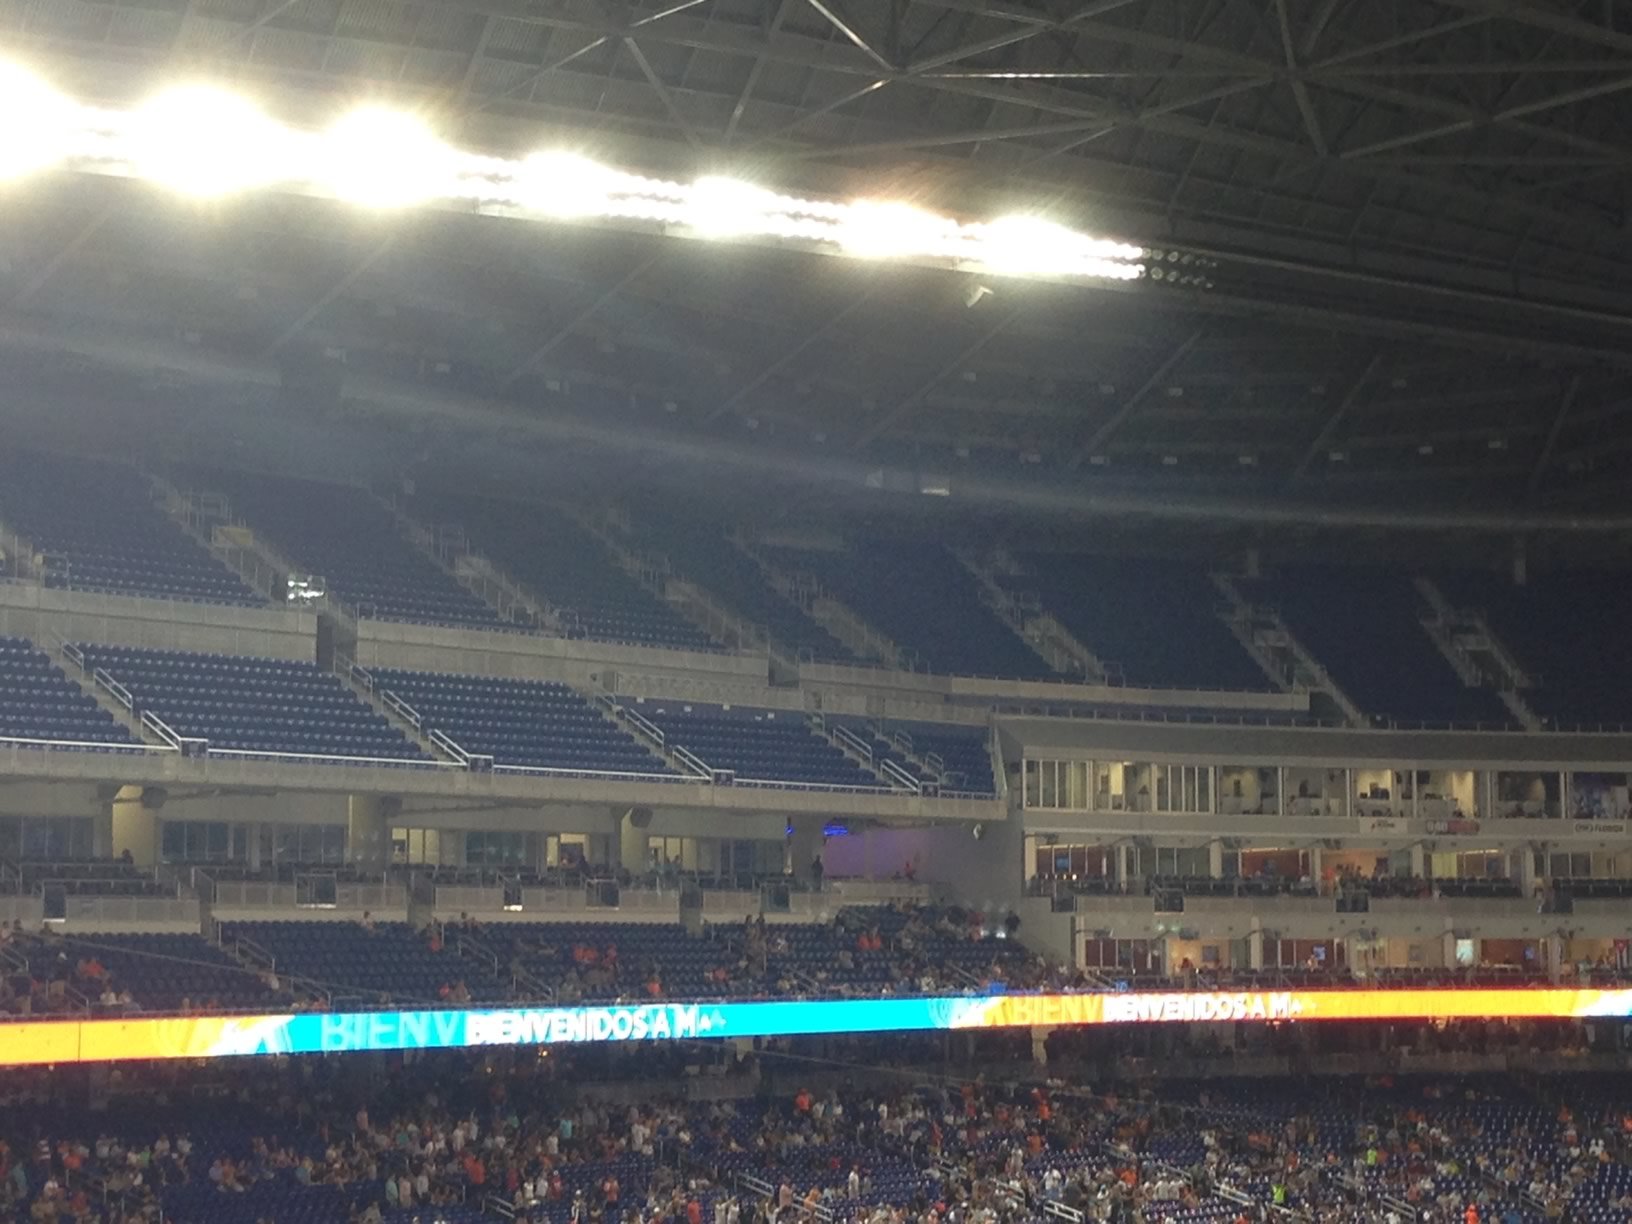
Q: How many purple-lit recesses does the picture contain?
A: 1